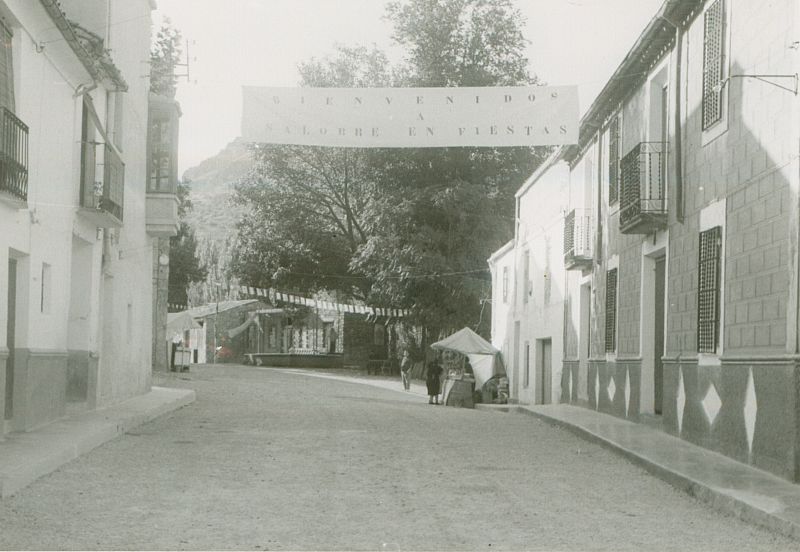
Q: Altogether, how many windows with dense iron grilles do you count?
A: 4